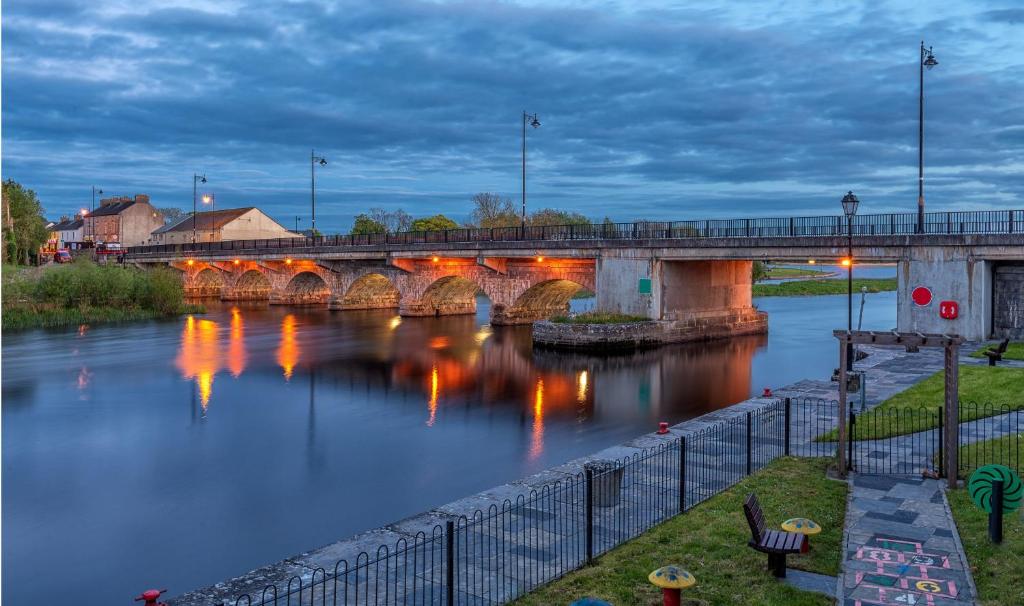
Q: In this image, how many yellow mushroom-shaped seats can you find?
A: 2